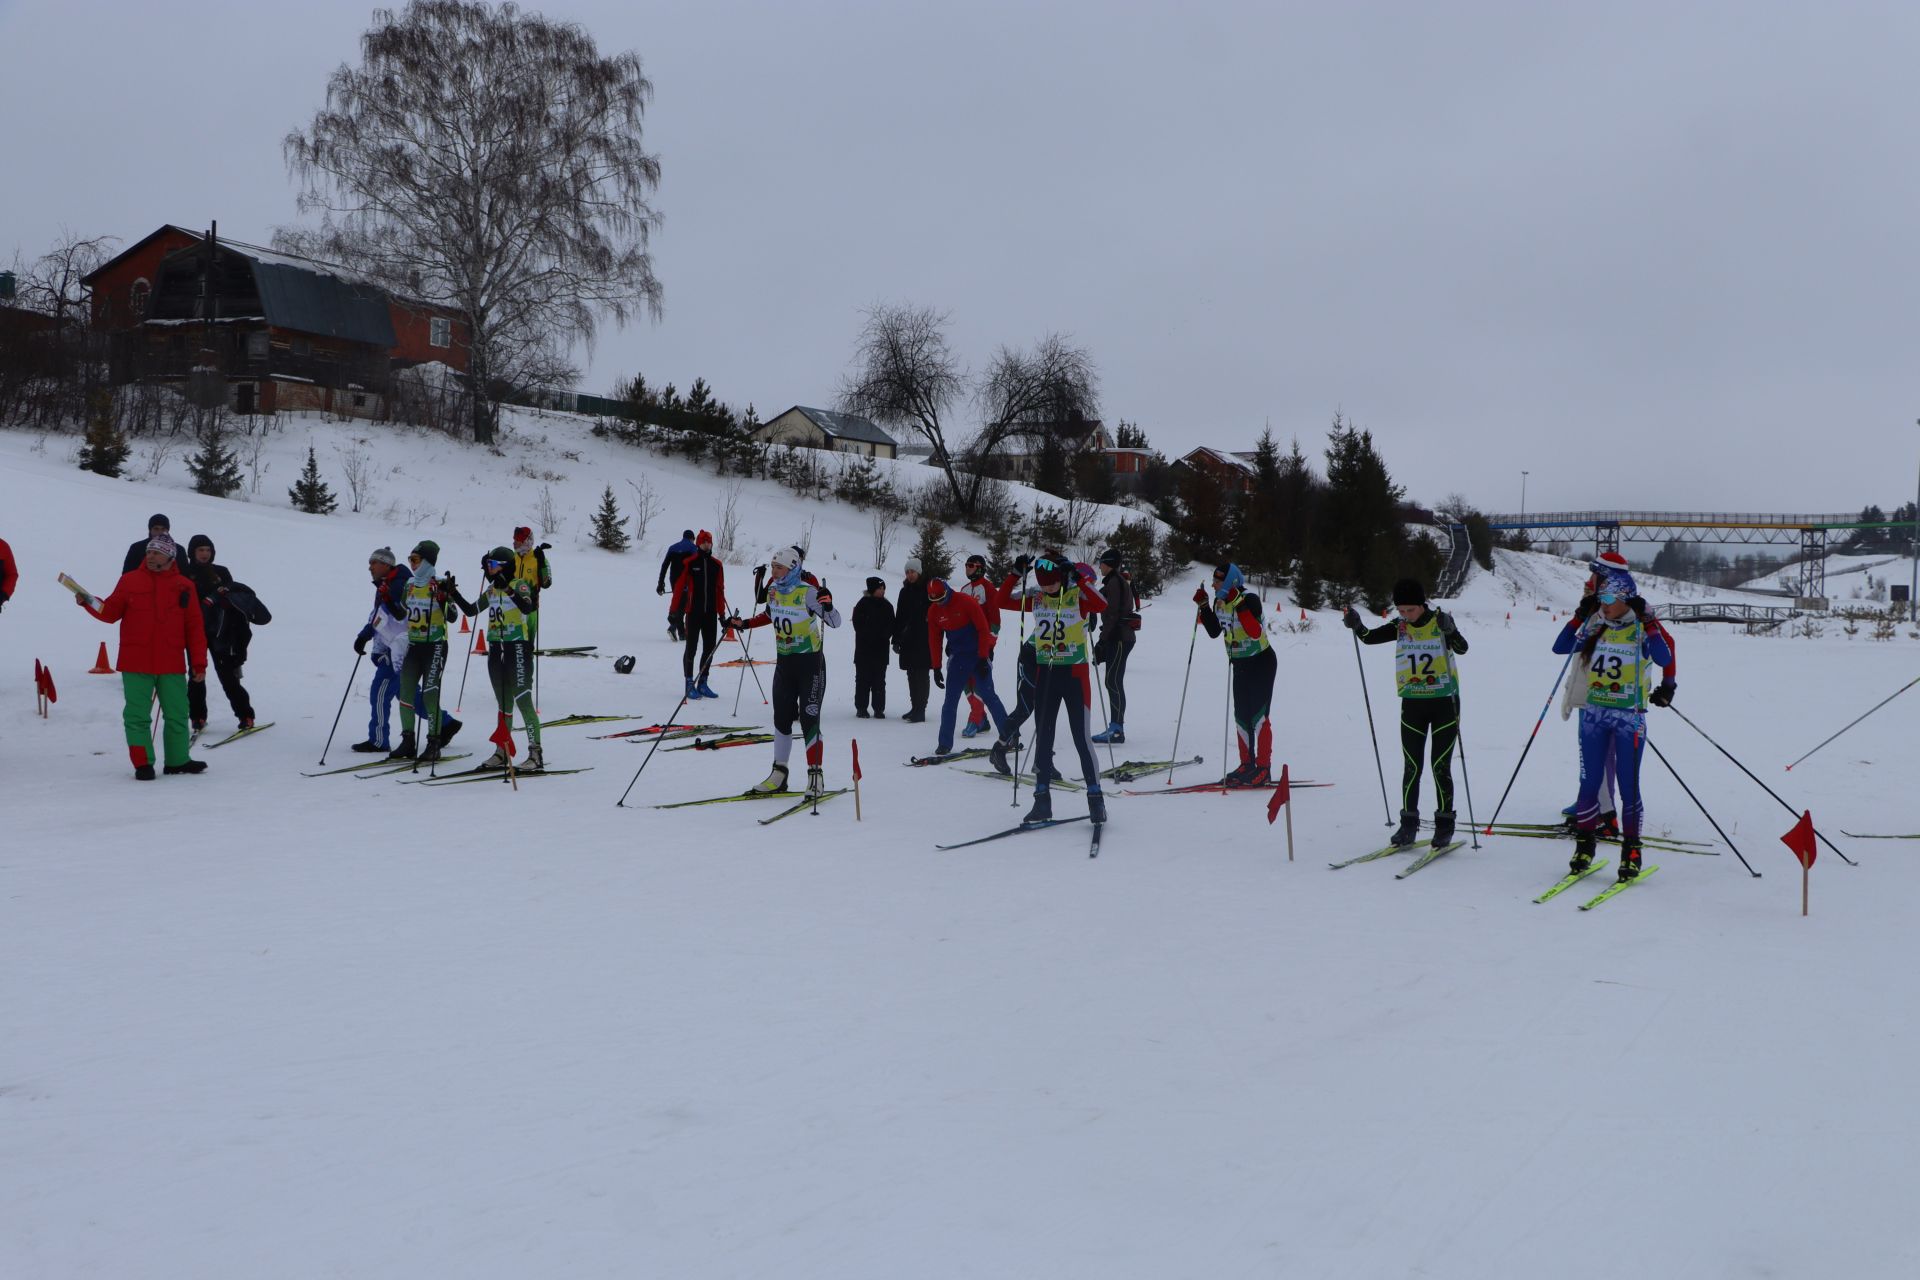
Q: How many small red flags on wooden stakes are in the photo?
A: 6